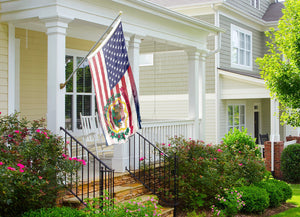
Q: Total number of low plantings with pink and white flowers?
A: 2